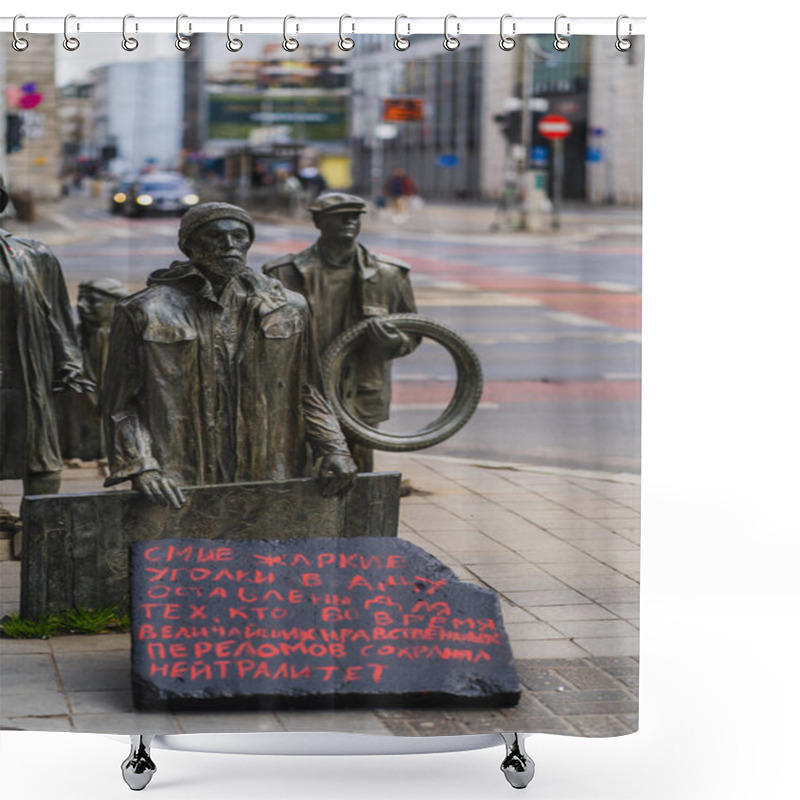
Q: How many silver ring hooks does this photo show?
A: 12